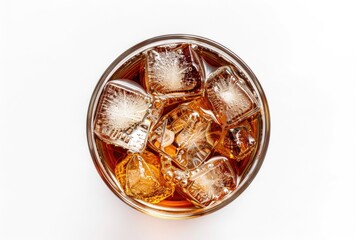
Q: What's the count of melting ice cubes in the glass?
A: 7